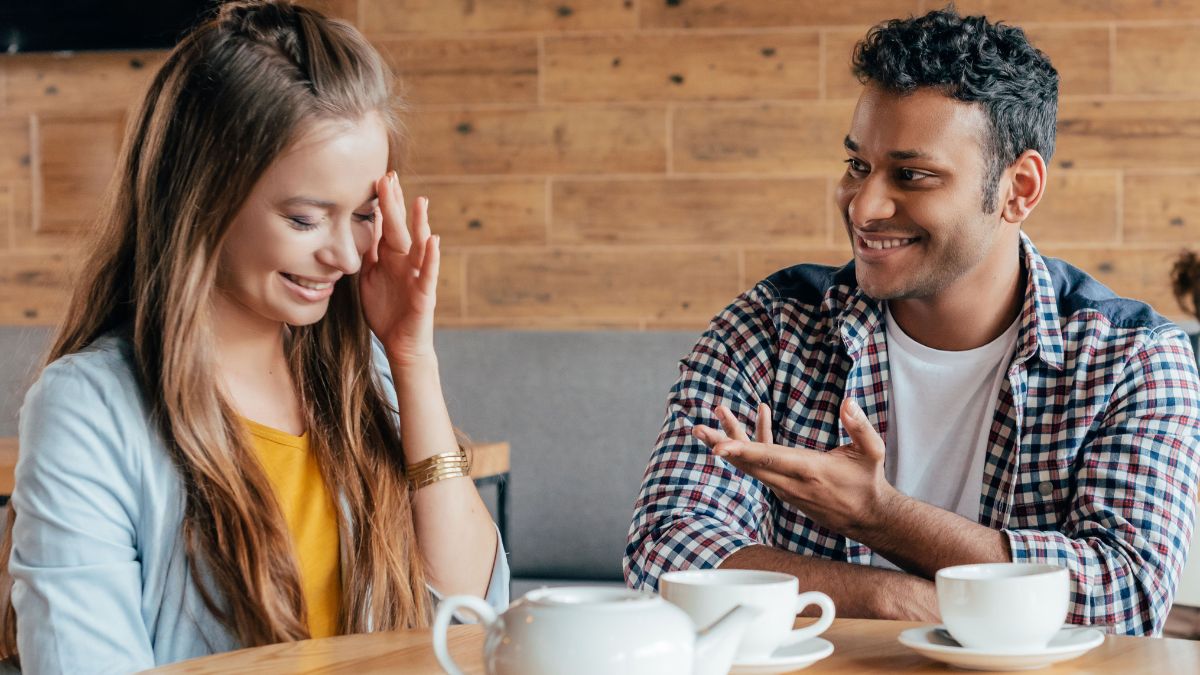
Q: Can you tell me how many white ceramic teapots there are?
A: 1